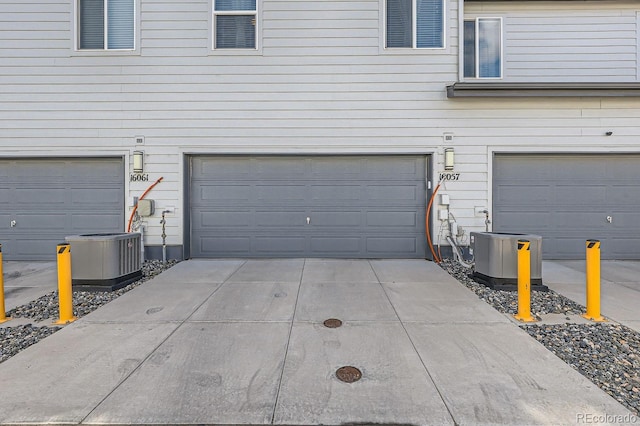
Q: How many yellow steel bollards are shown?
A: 4